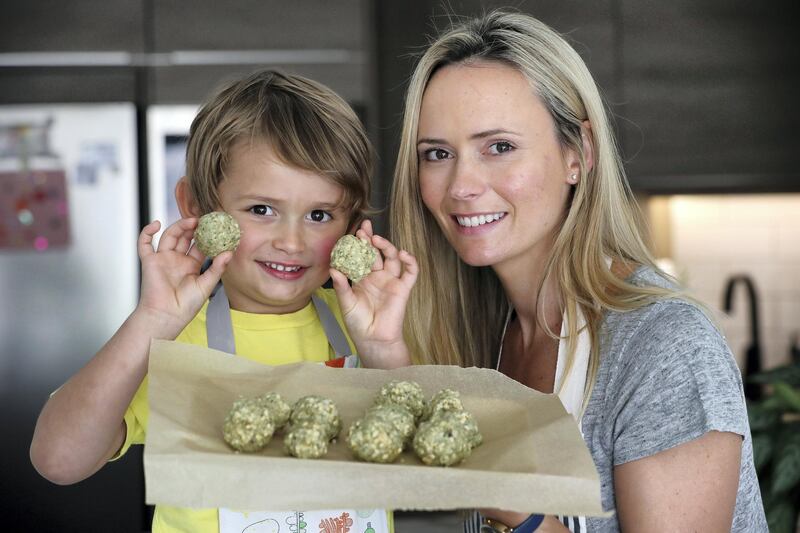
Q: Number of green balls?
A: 12